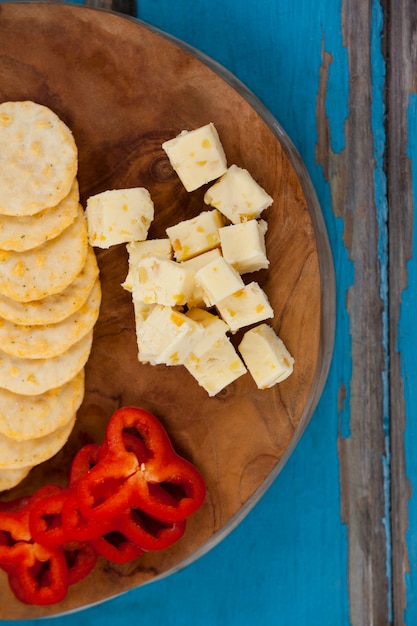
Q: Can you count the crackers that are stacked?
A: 9